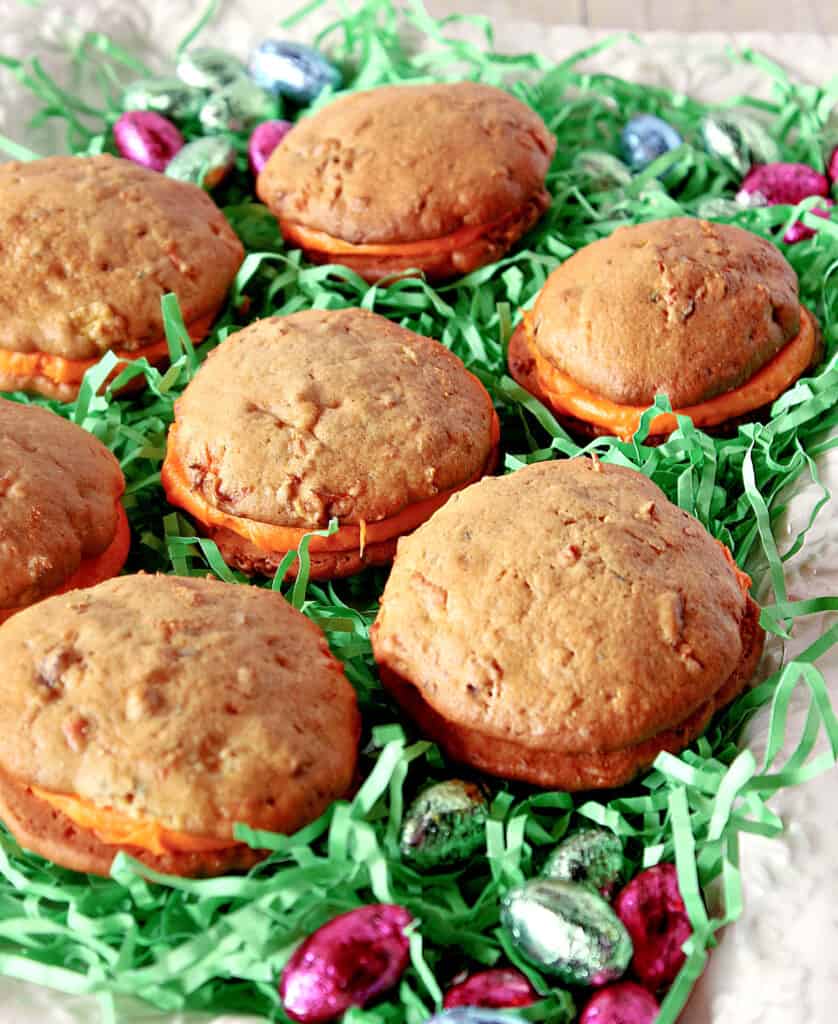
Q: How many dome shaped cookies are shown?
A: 7